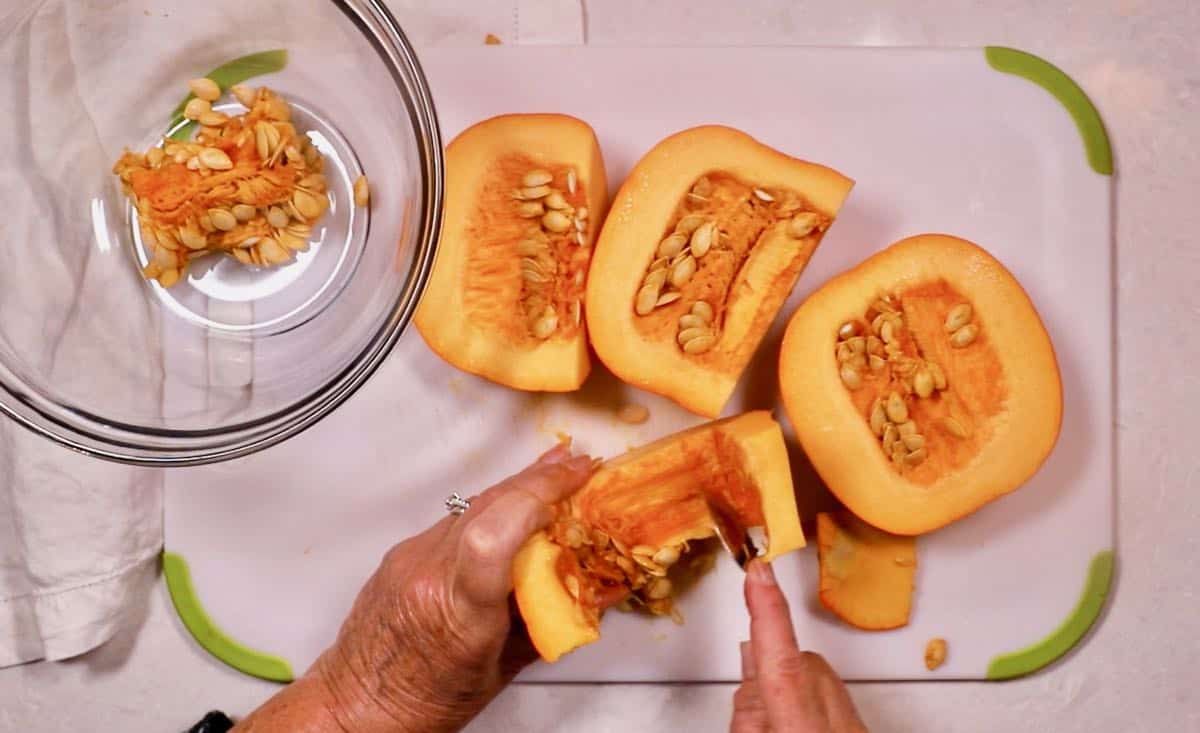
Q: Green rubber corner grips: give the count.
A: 4